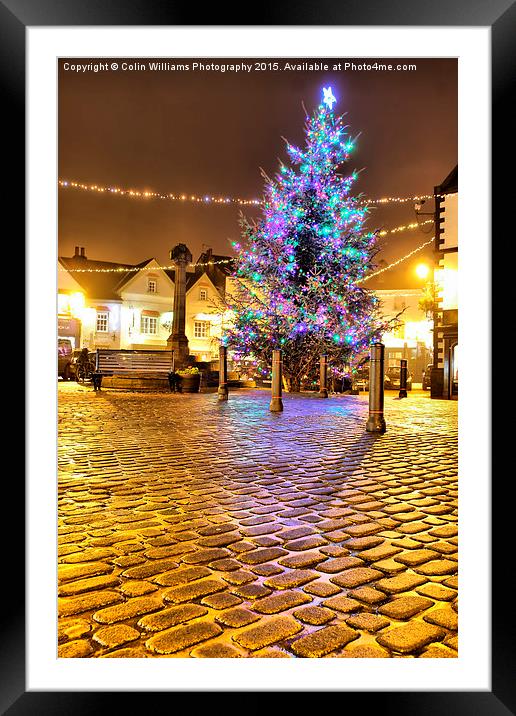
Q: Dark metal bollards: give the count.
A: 5